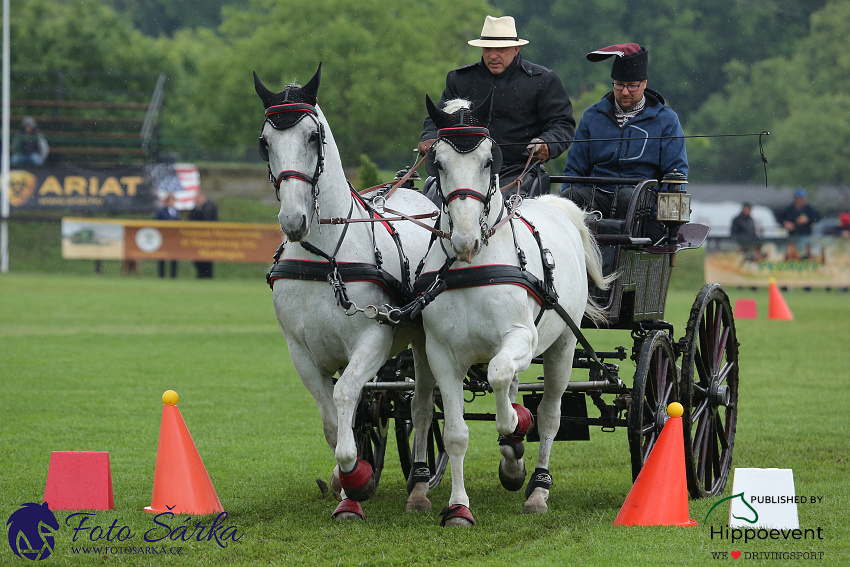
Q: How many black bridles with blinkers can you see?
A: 2